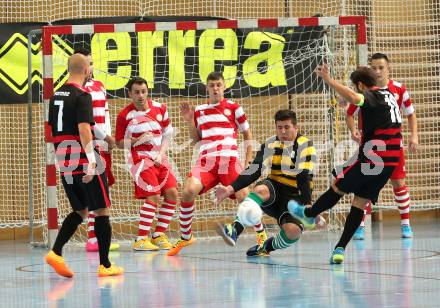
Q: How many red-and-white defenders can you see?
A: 4